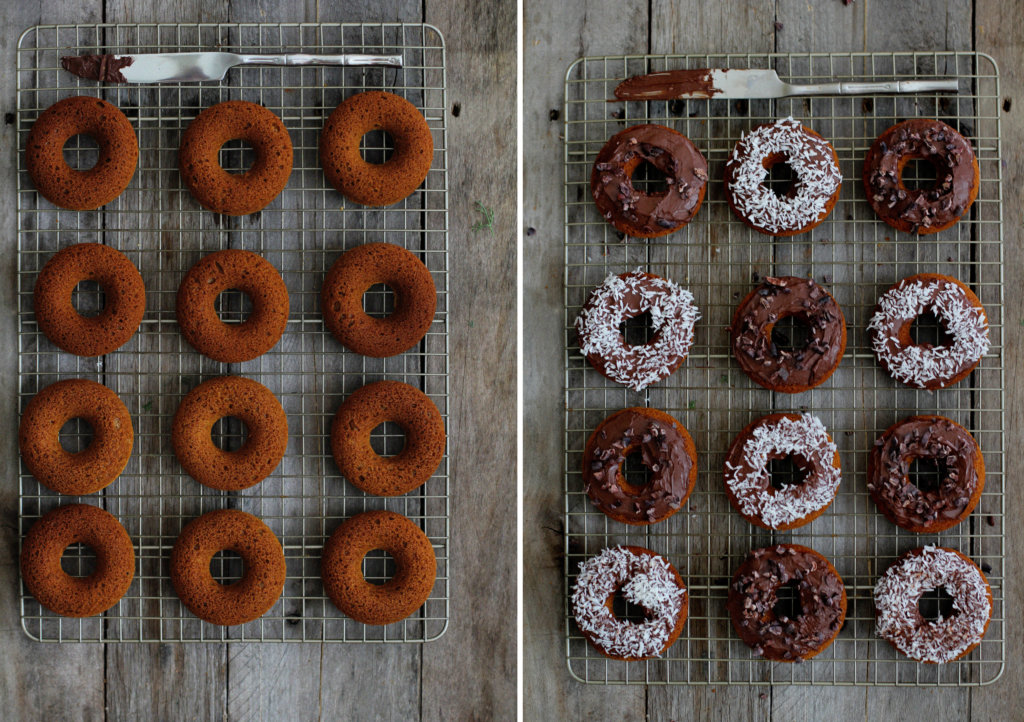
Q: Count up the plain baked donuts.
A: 12